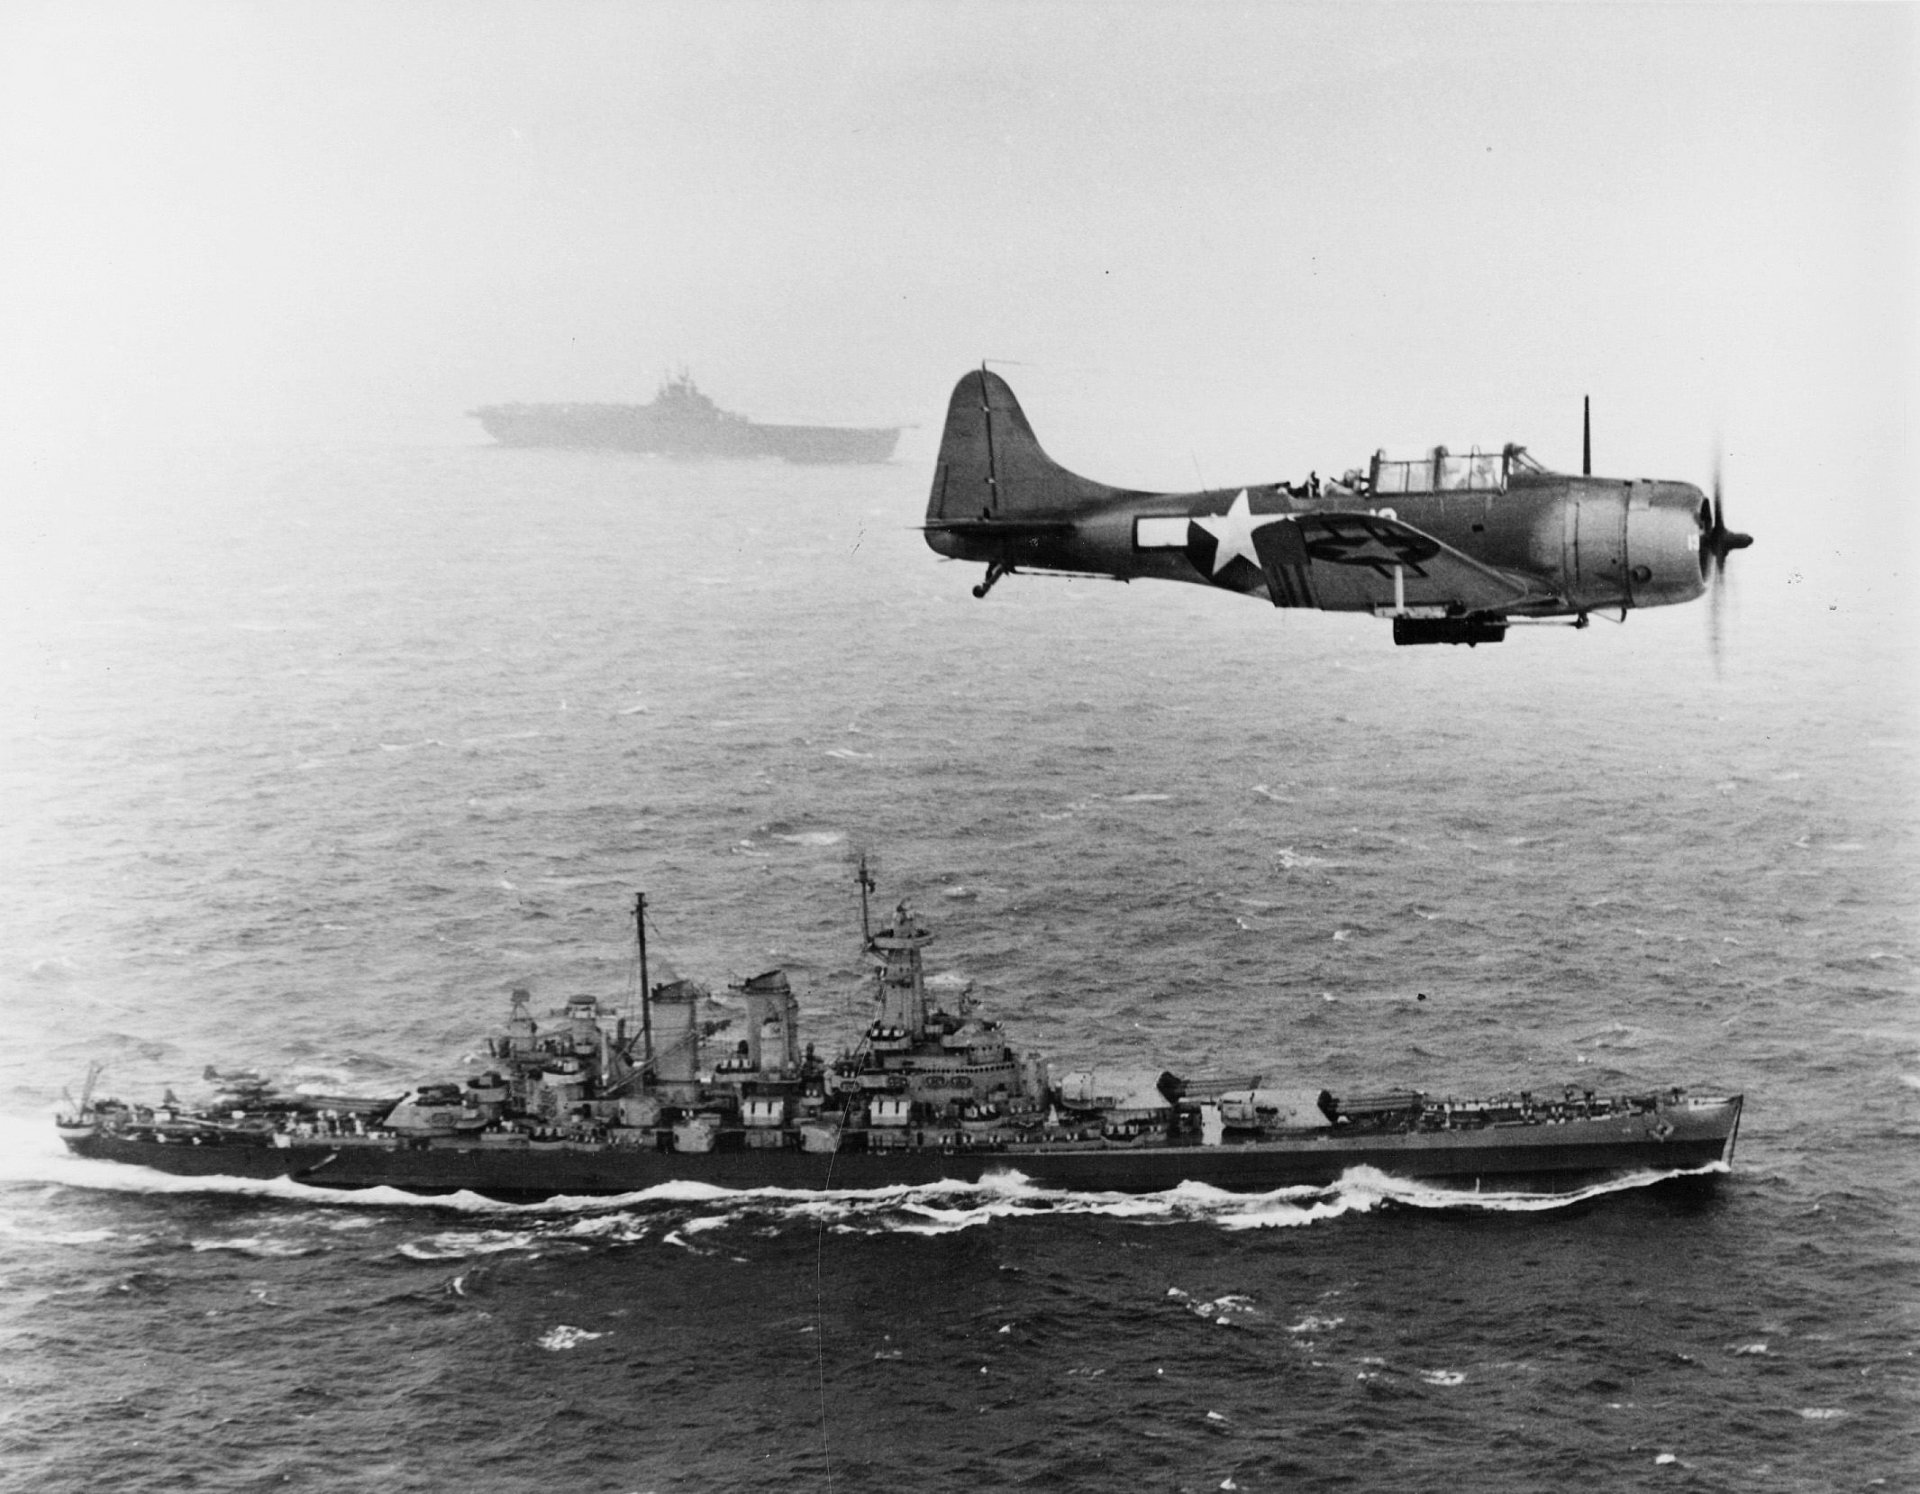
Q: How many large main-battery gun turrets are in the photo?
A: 3